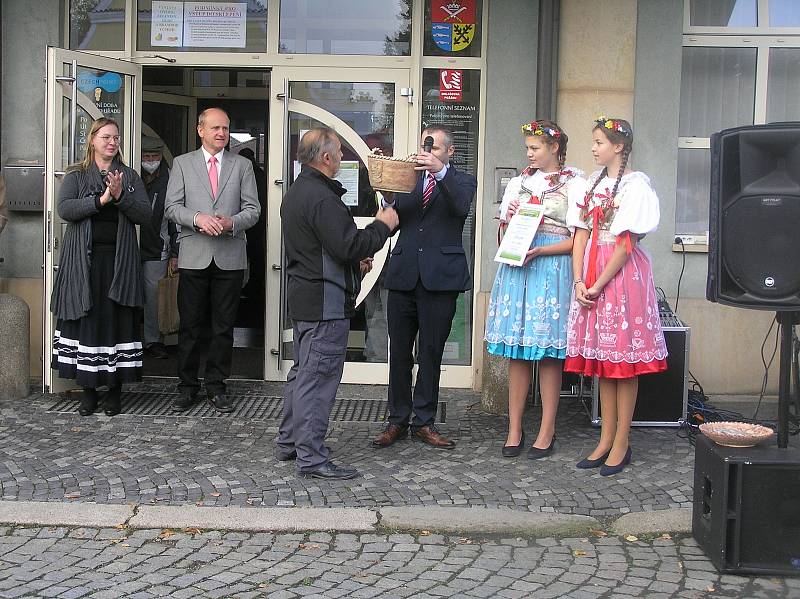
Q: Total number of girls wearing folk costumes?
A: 2